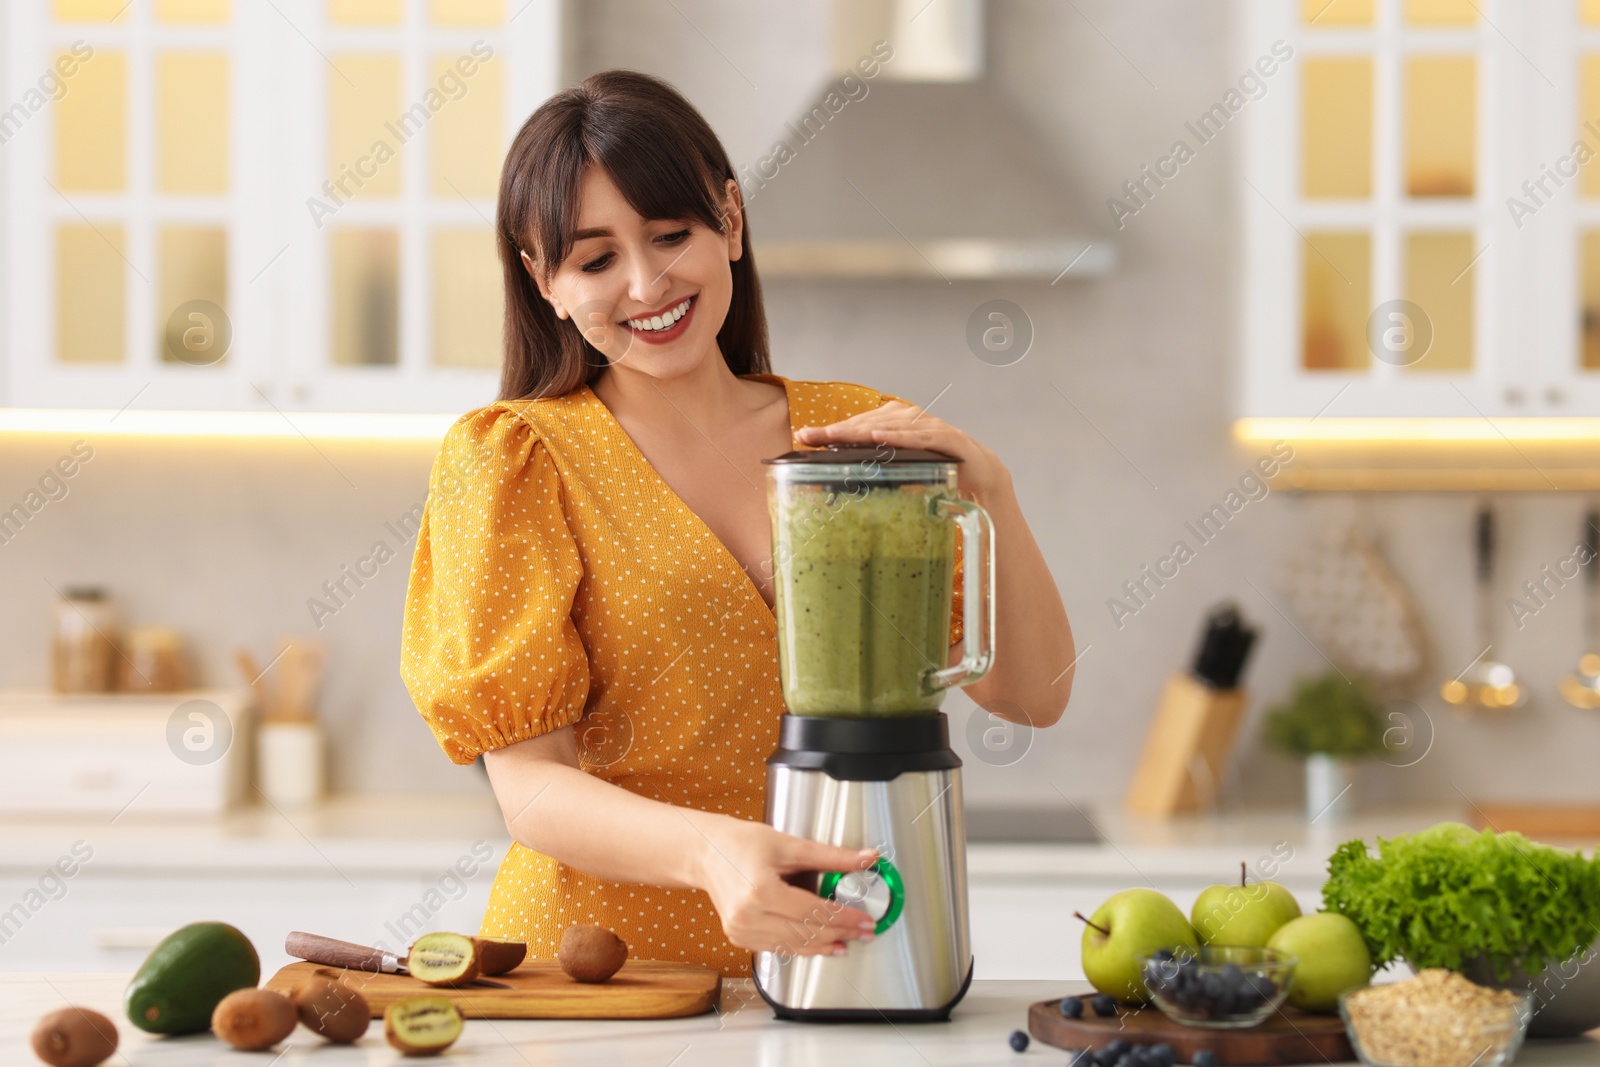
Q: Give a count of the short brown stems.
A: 2